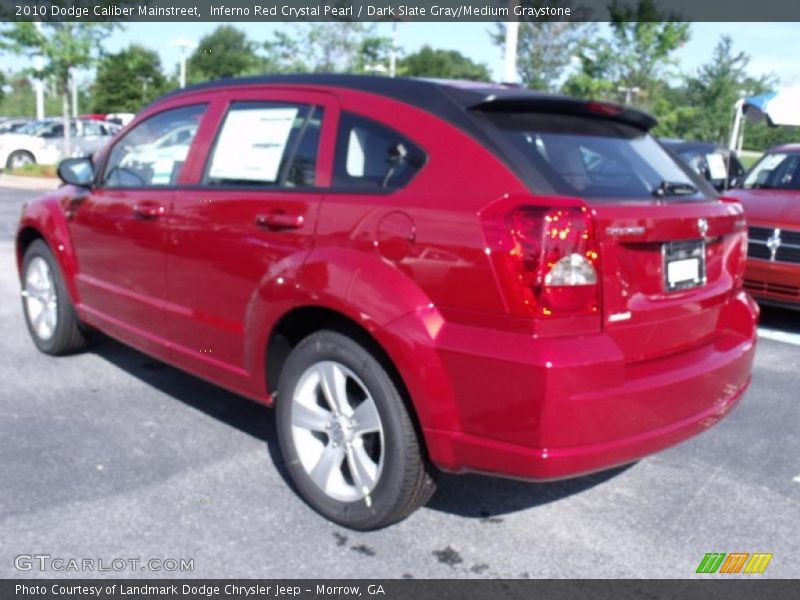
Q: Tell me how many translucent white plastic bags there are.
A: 0